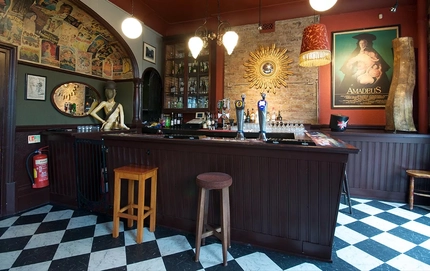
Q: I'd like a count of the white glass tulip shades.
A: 2